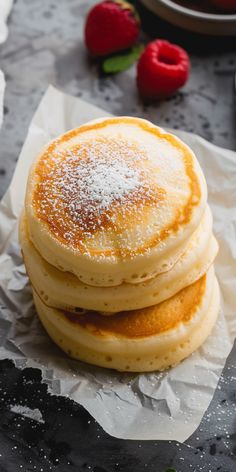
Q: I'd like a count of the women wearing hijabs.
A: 0